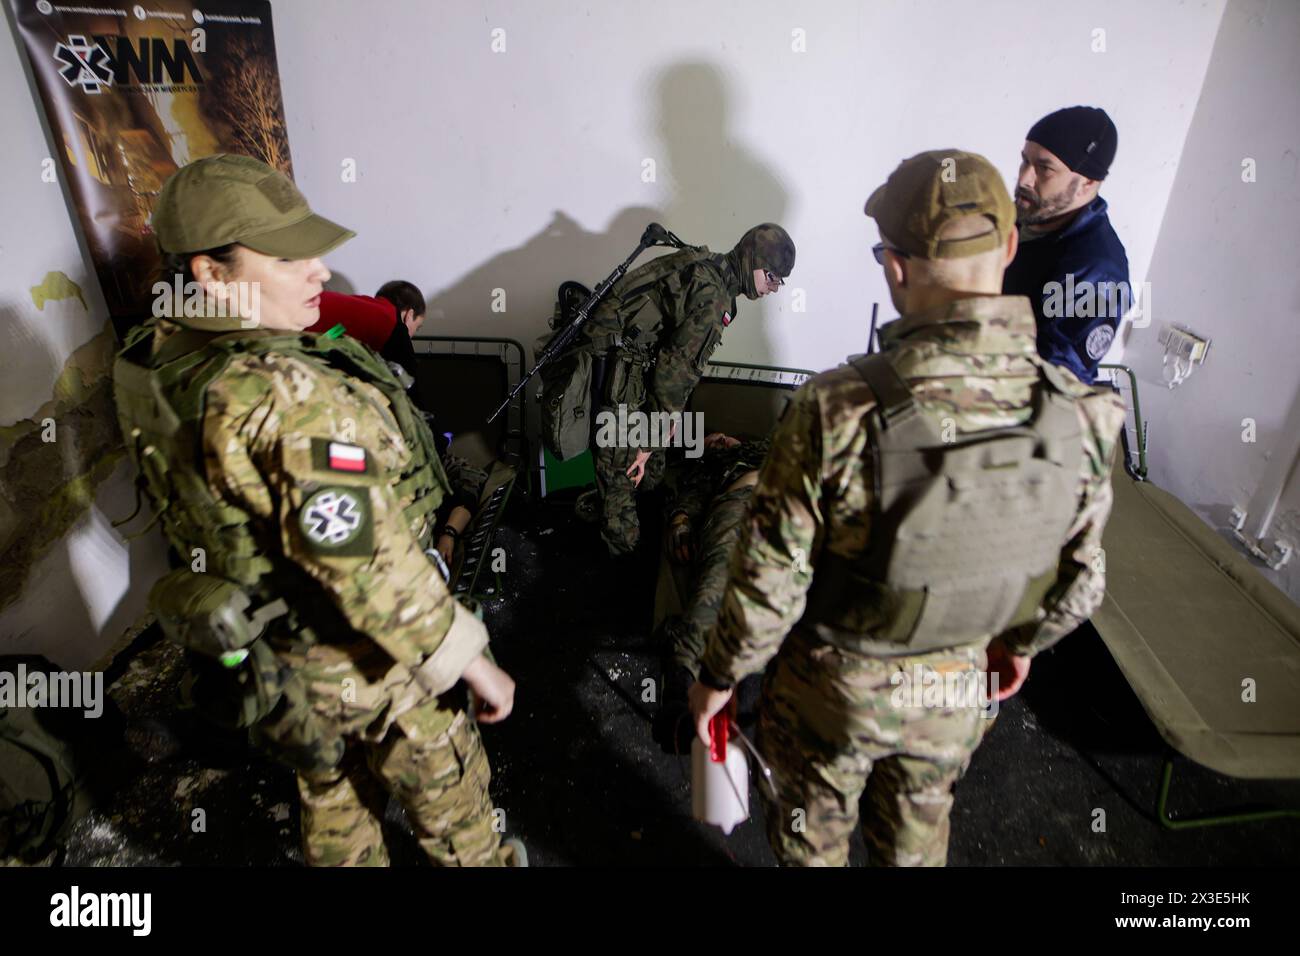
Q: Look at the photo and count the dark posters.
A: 1